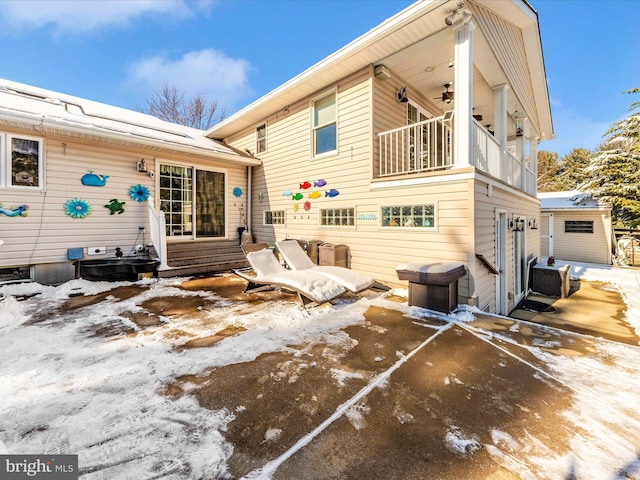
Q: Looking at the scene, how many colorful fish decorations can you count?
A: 6